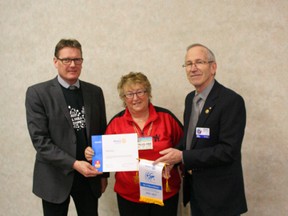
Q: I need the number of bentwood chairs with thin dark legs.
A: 0